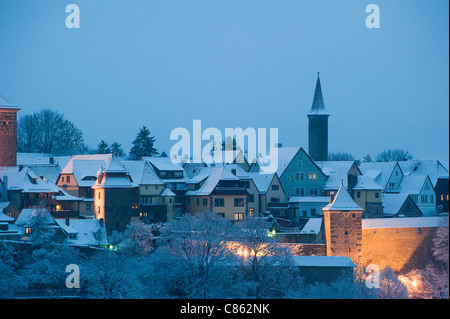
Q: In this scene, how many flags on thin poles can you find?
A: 0